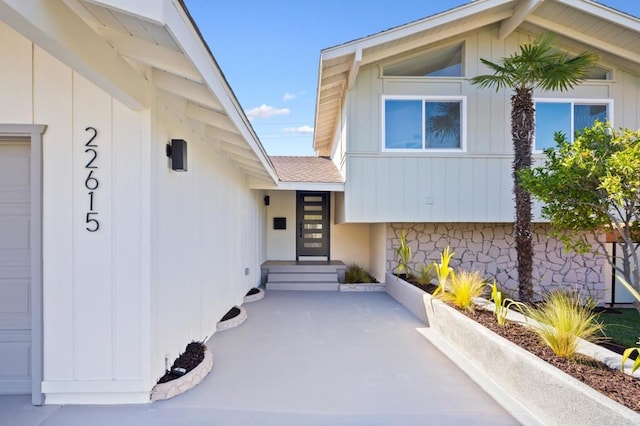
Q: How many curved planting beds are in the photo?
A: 3